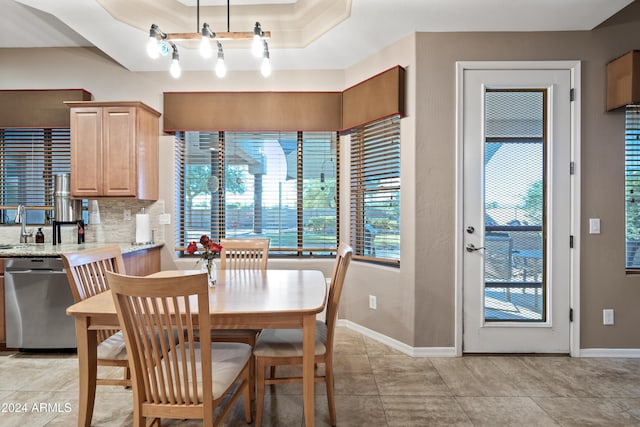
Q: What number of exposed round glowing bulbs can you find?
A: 6